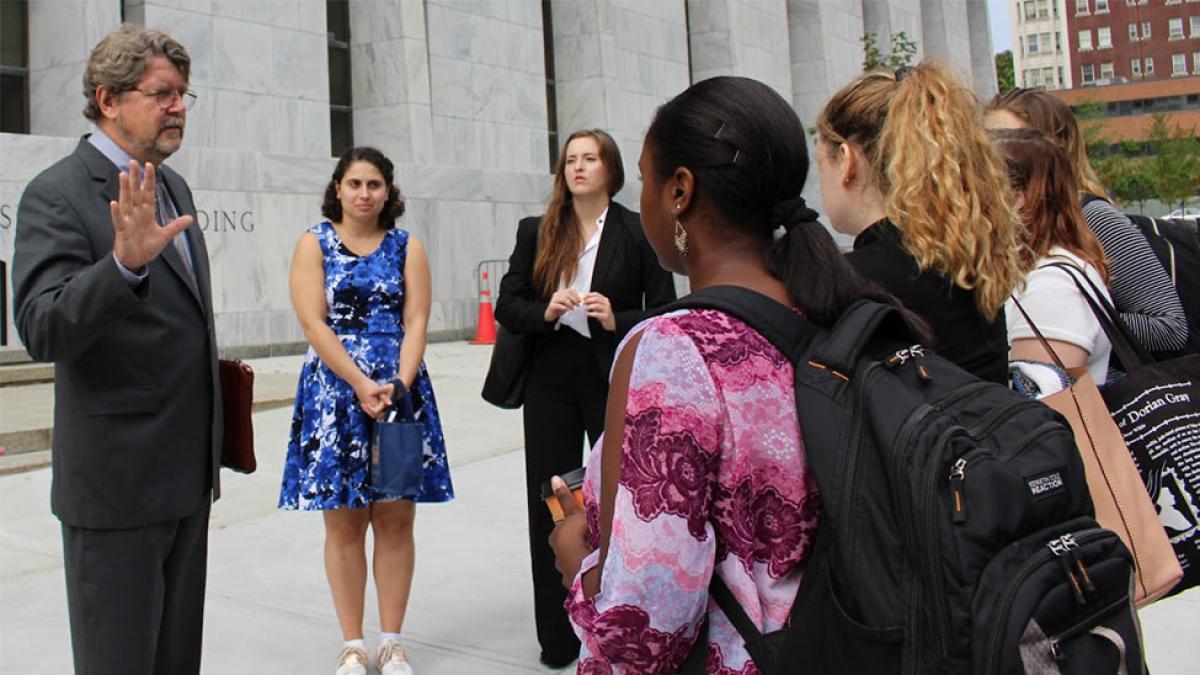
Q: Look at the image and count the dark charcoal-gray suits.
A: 1